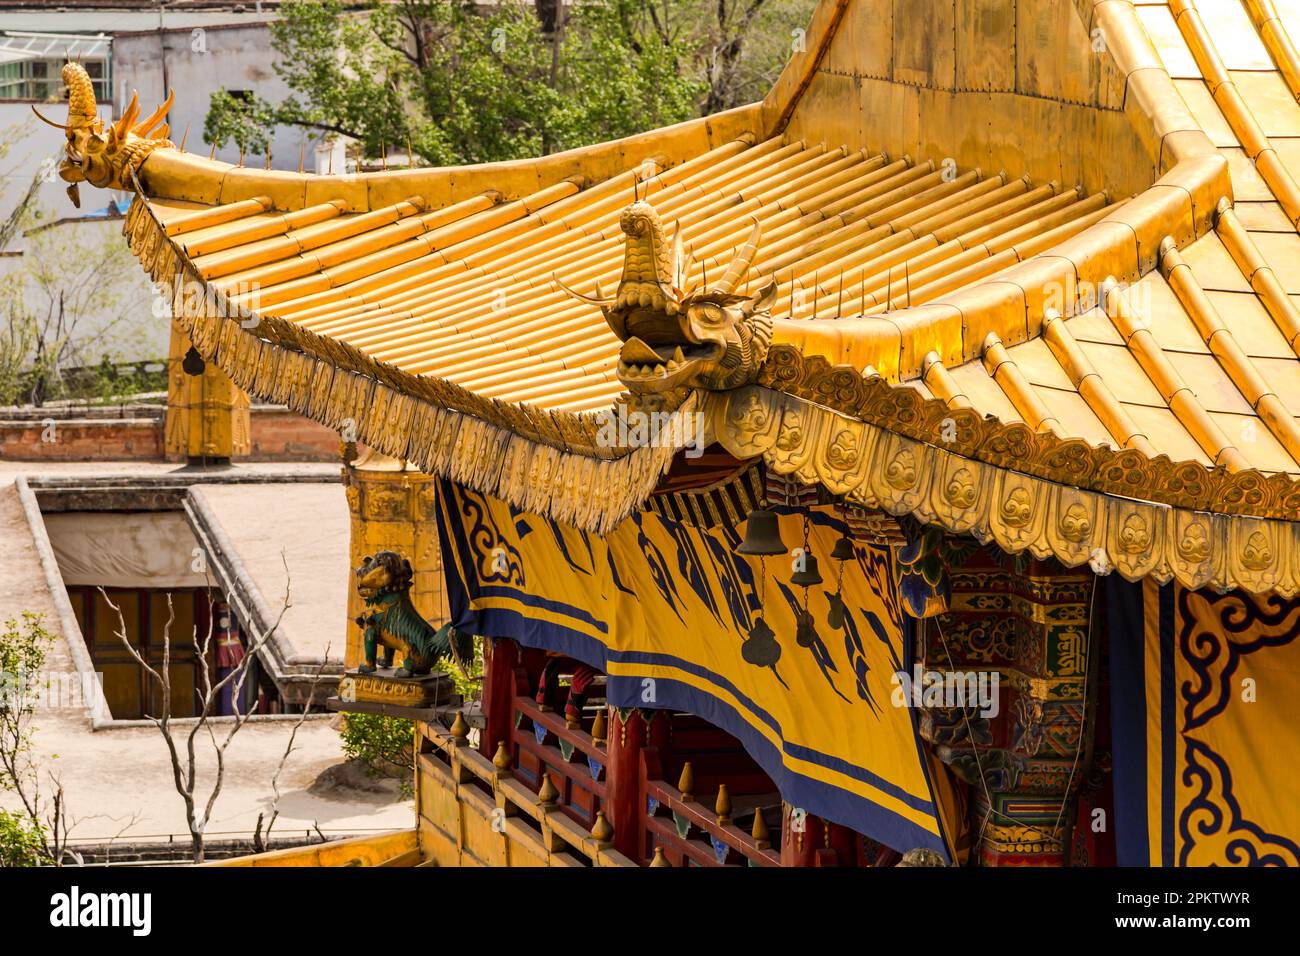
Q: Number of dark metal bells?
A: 3